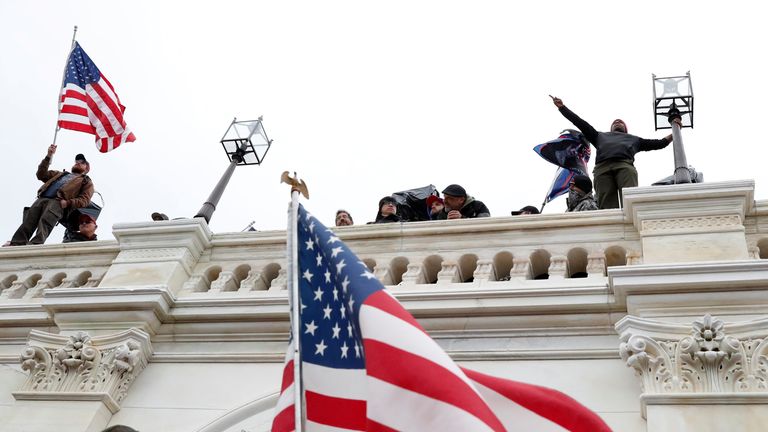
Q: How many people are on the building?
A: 9